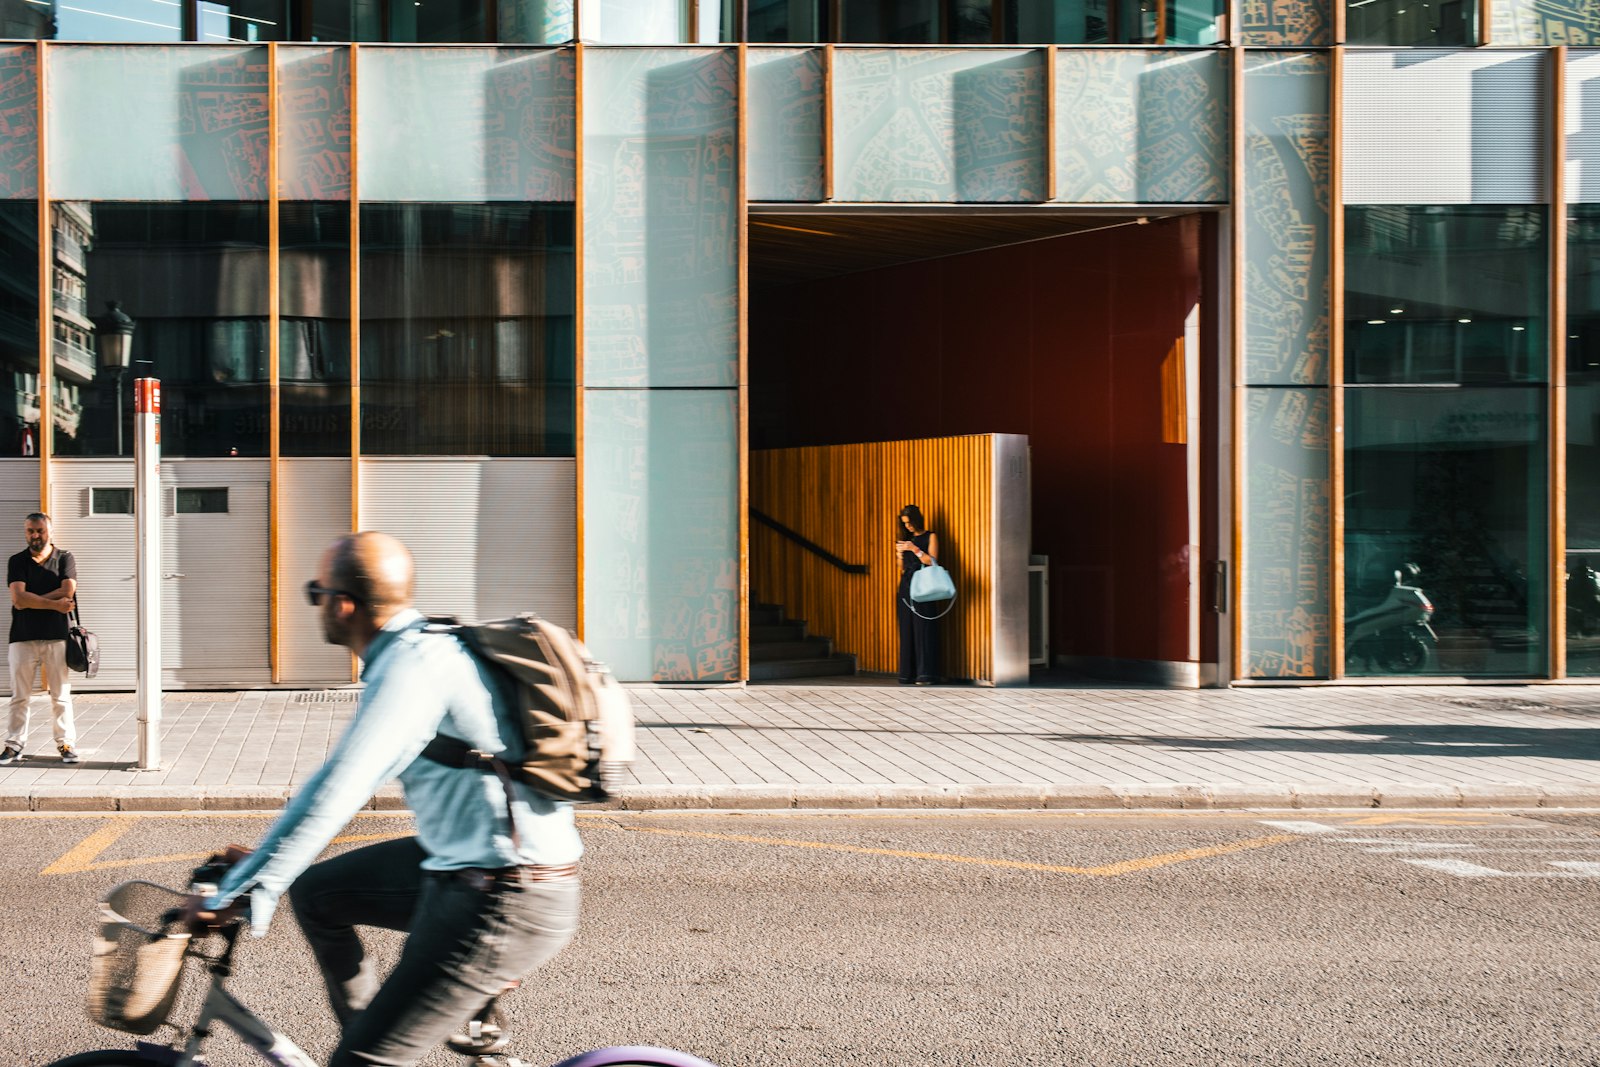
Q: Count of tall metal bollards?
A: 1